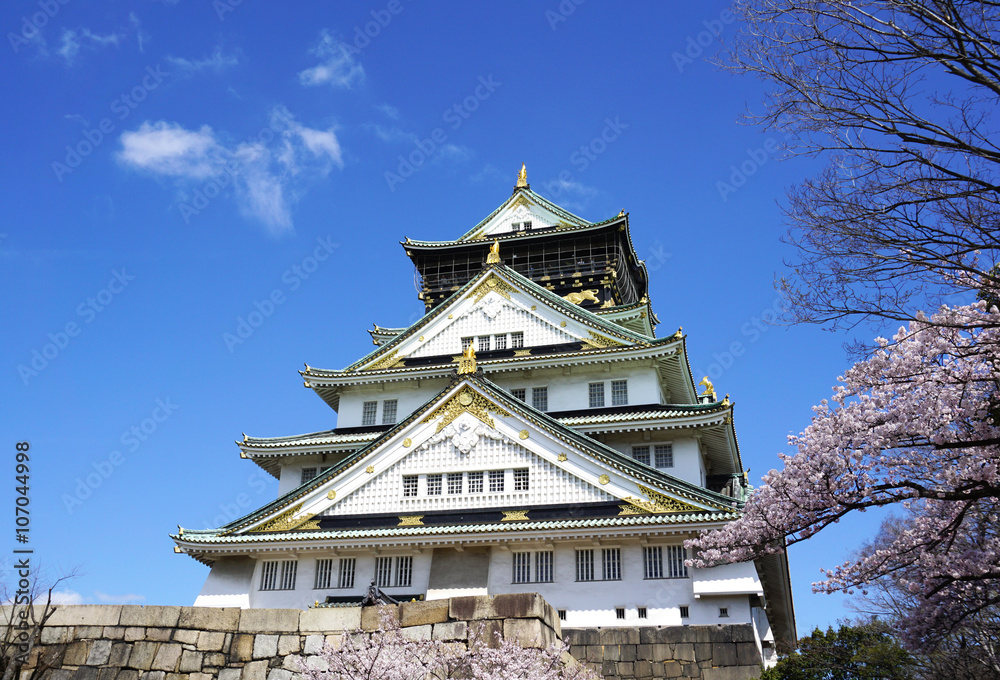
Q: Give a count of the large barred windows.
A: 12